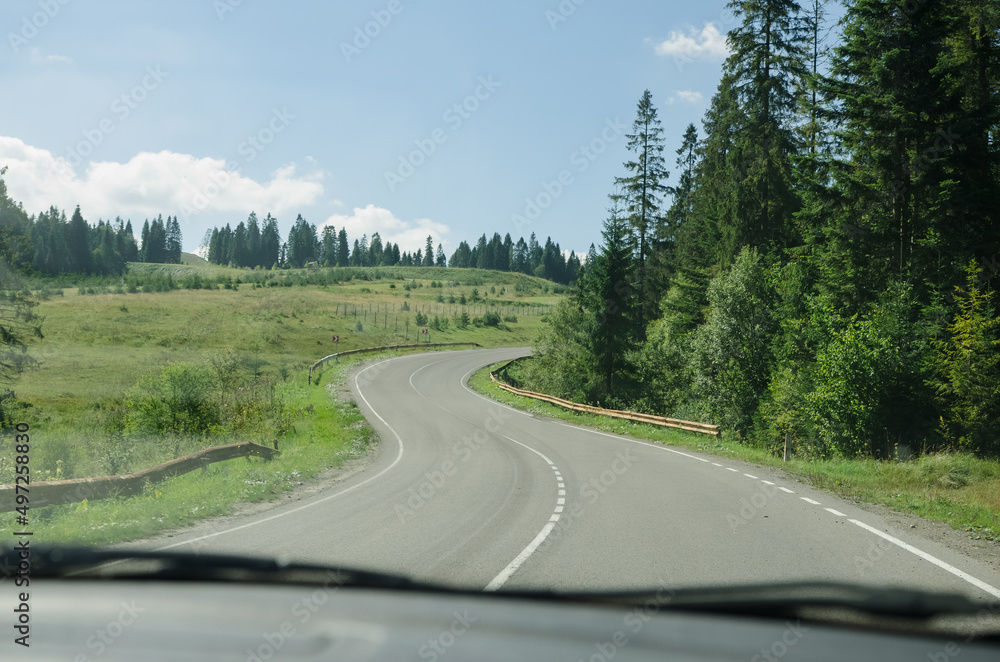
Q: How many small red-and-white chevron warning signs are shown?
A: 2